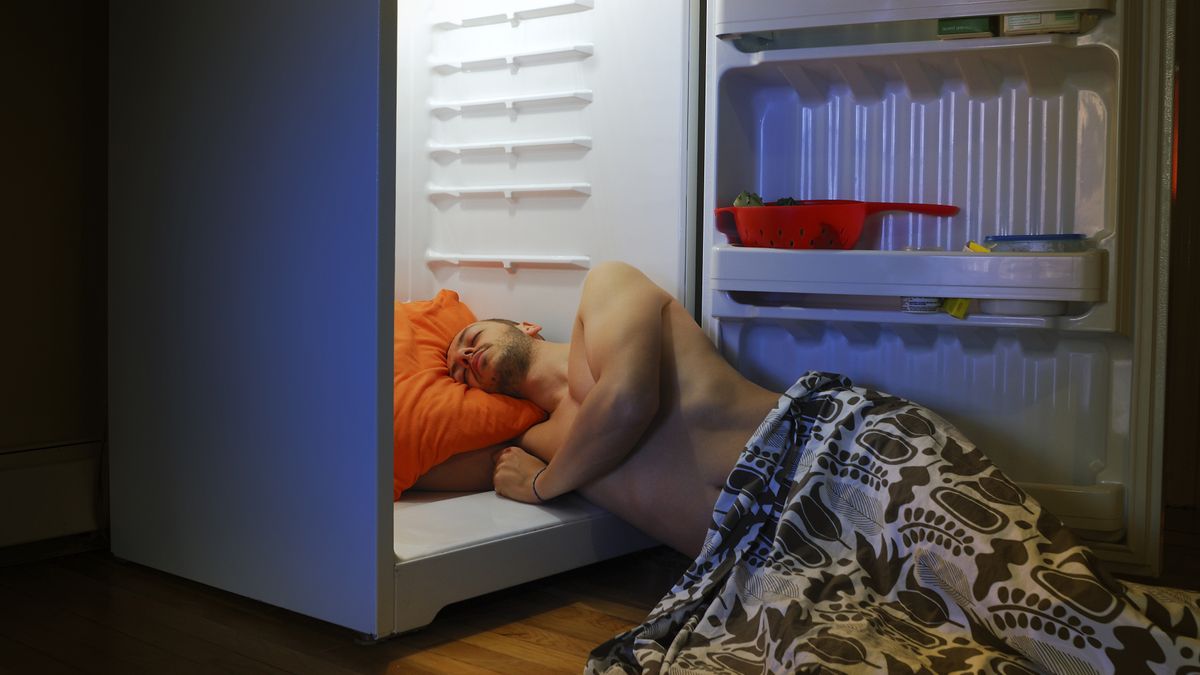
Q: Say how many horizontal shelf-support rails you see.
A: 6